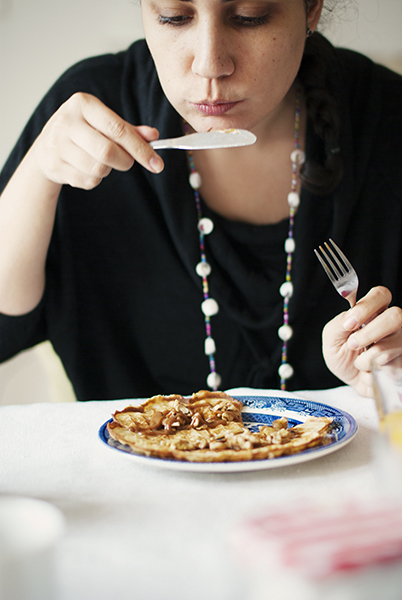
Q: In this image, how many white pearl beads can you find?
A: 12